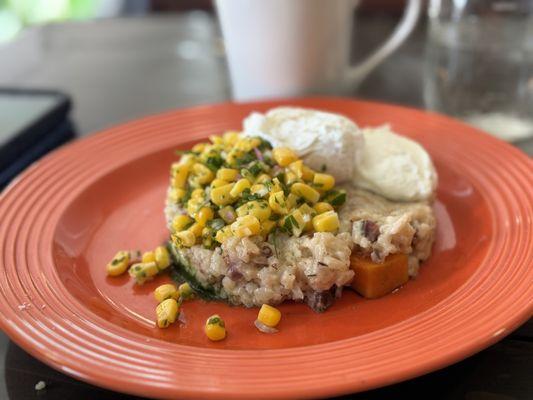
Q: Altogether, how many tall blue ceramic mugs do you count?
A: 0